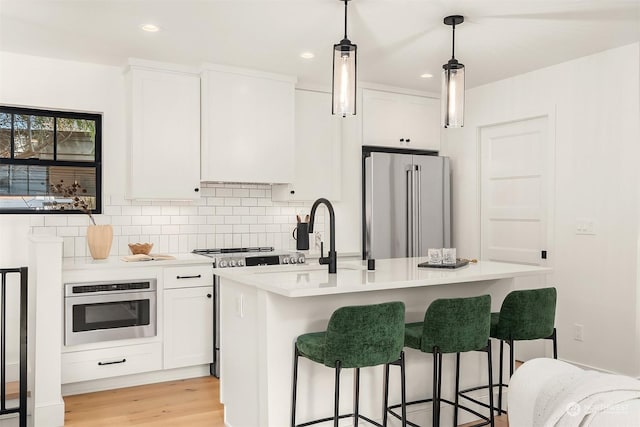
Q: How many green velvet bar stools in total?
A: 3